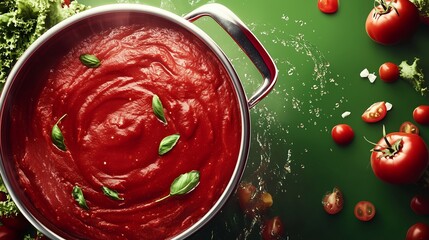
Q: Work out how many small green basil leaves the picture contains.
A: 7